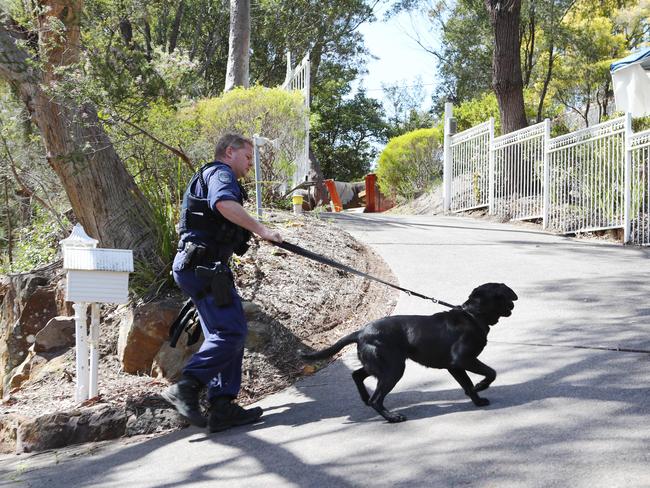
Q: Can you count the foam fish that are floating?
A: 0